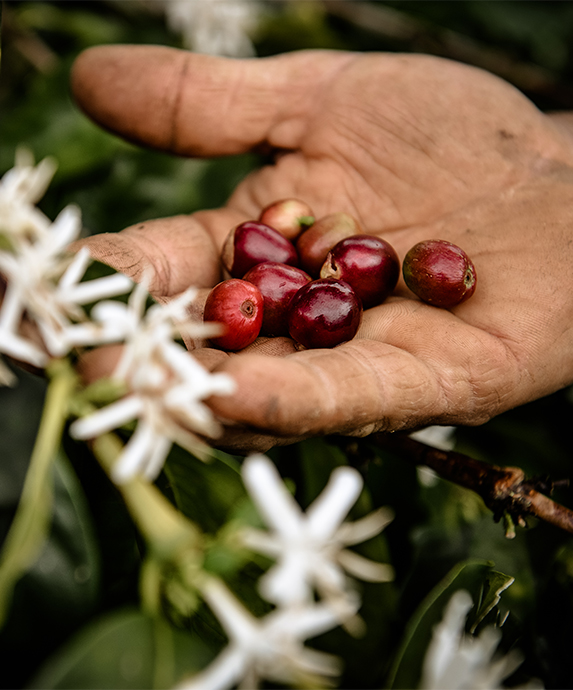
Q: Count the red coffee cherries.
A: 8